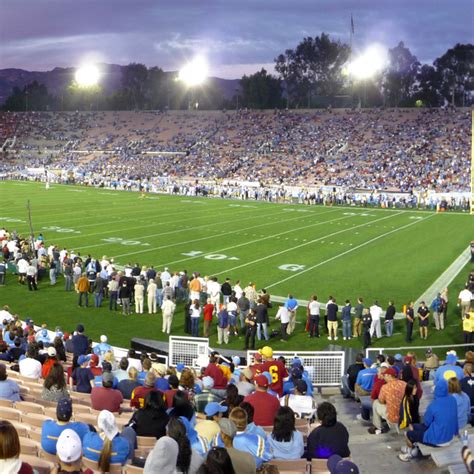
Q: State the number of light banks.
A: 3